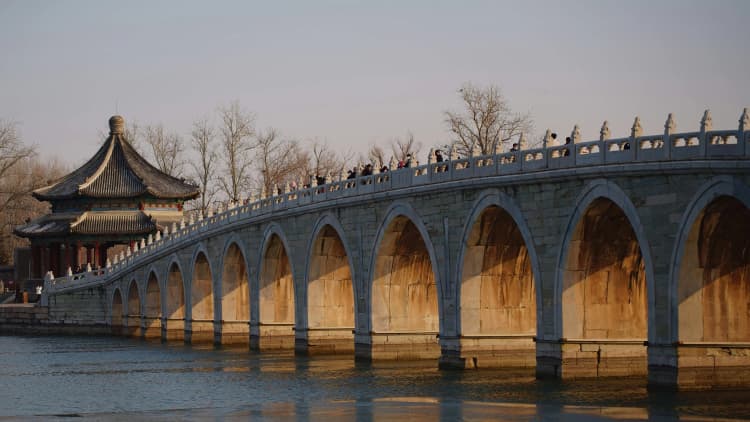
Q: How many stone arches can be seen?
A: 12